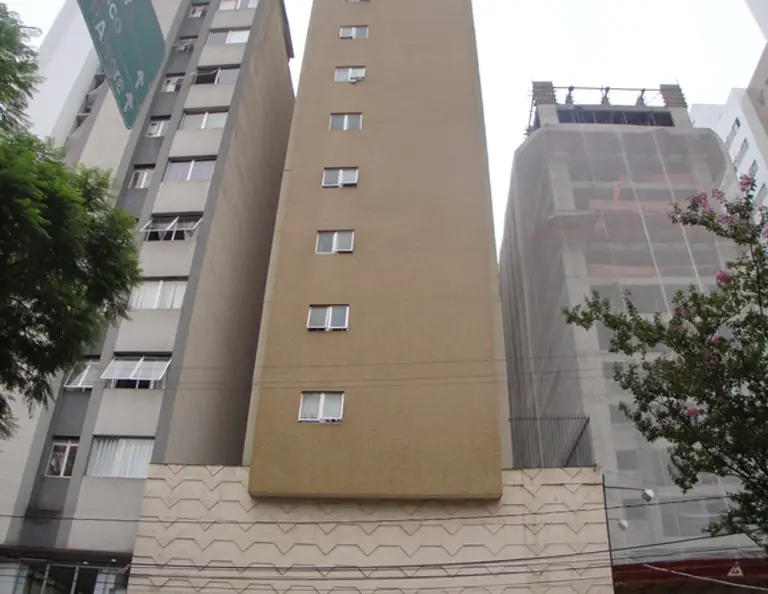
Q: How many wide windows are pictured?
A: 9